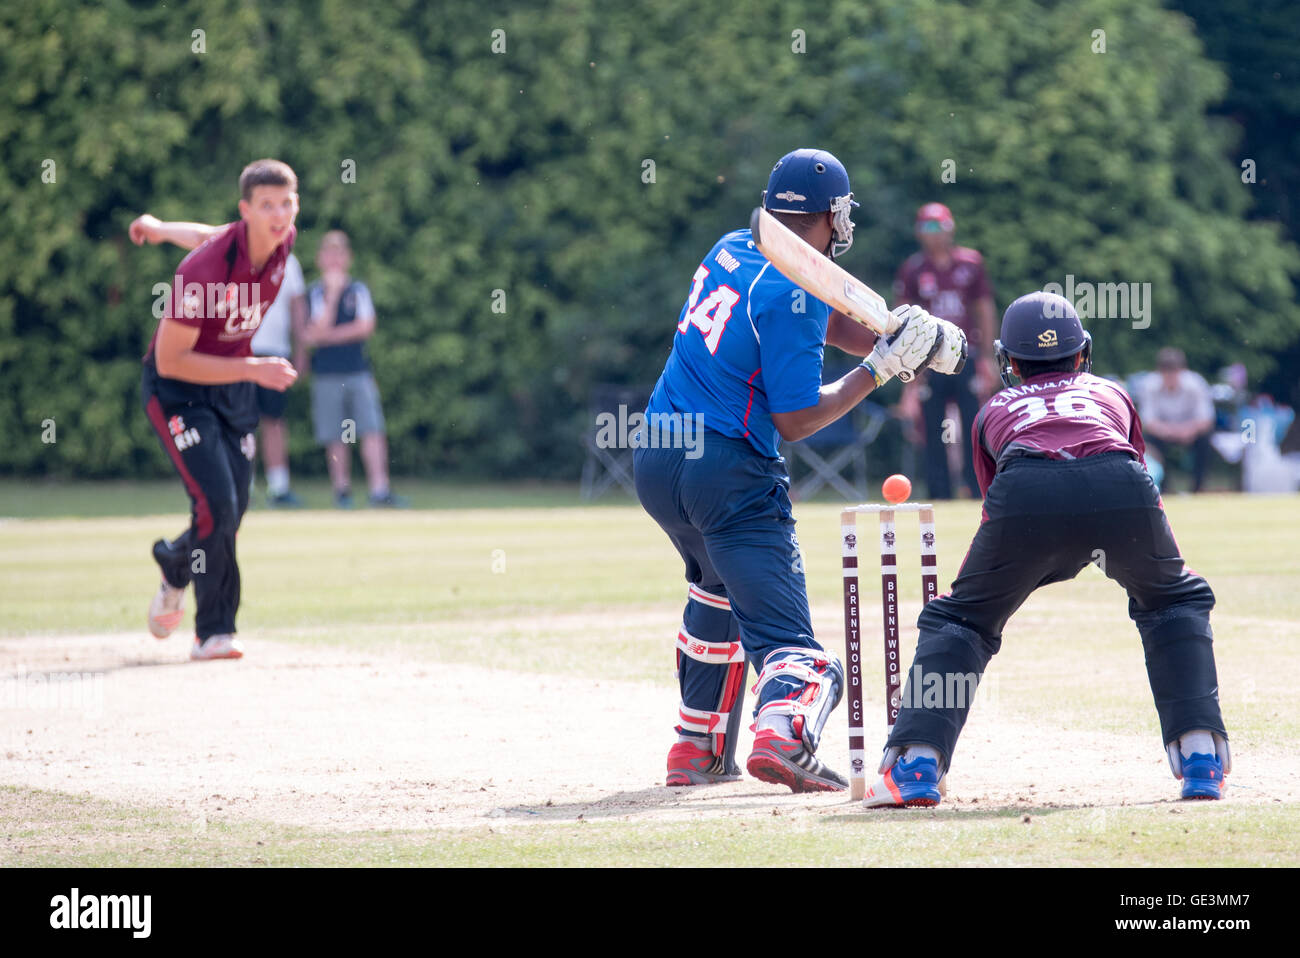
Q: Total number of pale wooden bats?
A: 1